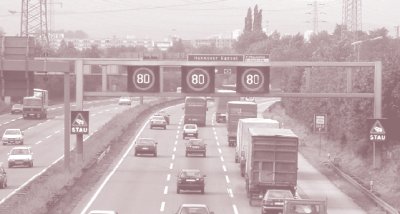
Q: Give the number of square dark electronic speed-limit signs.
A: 3